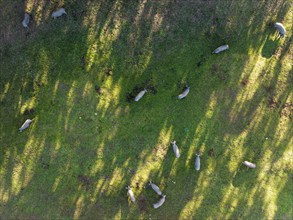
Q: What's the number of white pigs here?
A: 13